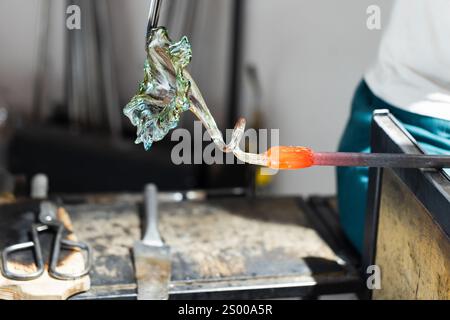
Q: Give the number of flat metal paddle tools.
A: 1